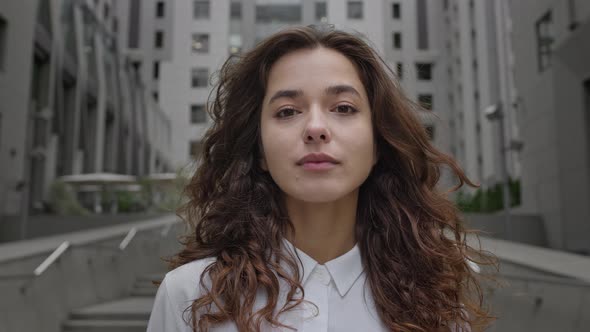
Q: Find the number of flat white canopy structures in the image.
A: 2